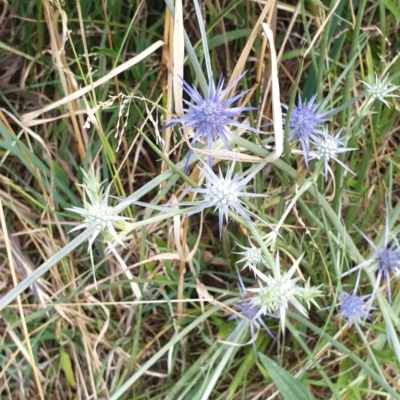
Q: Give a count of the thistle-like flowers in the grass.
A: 11